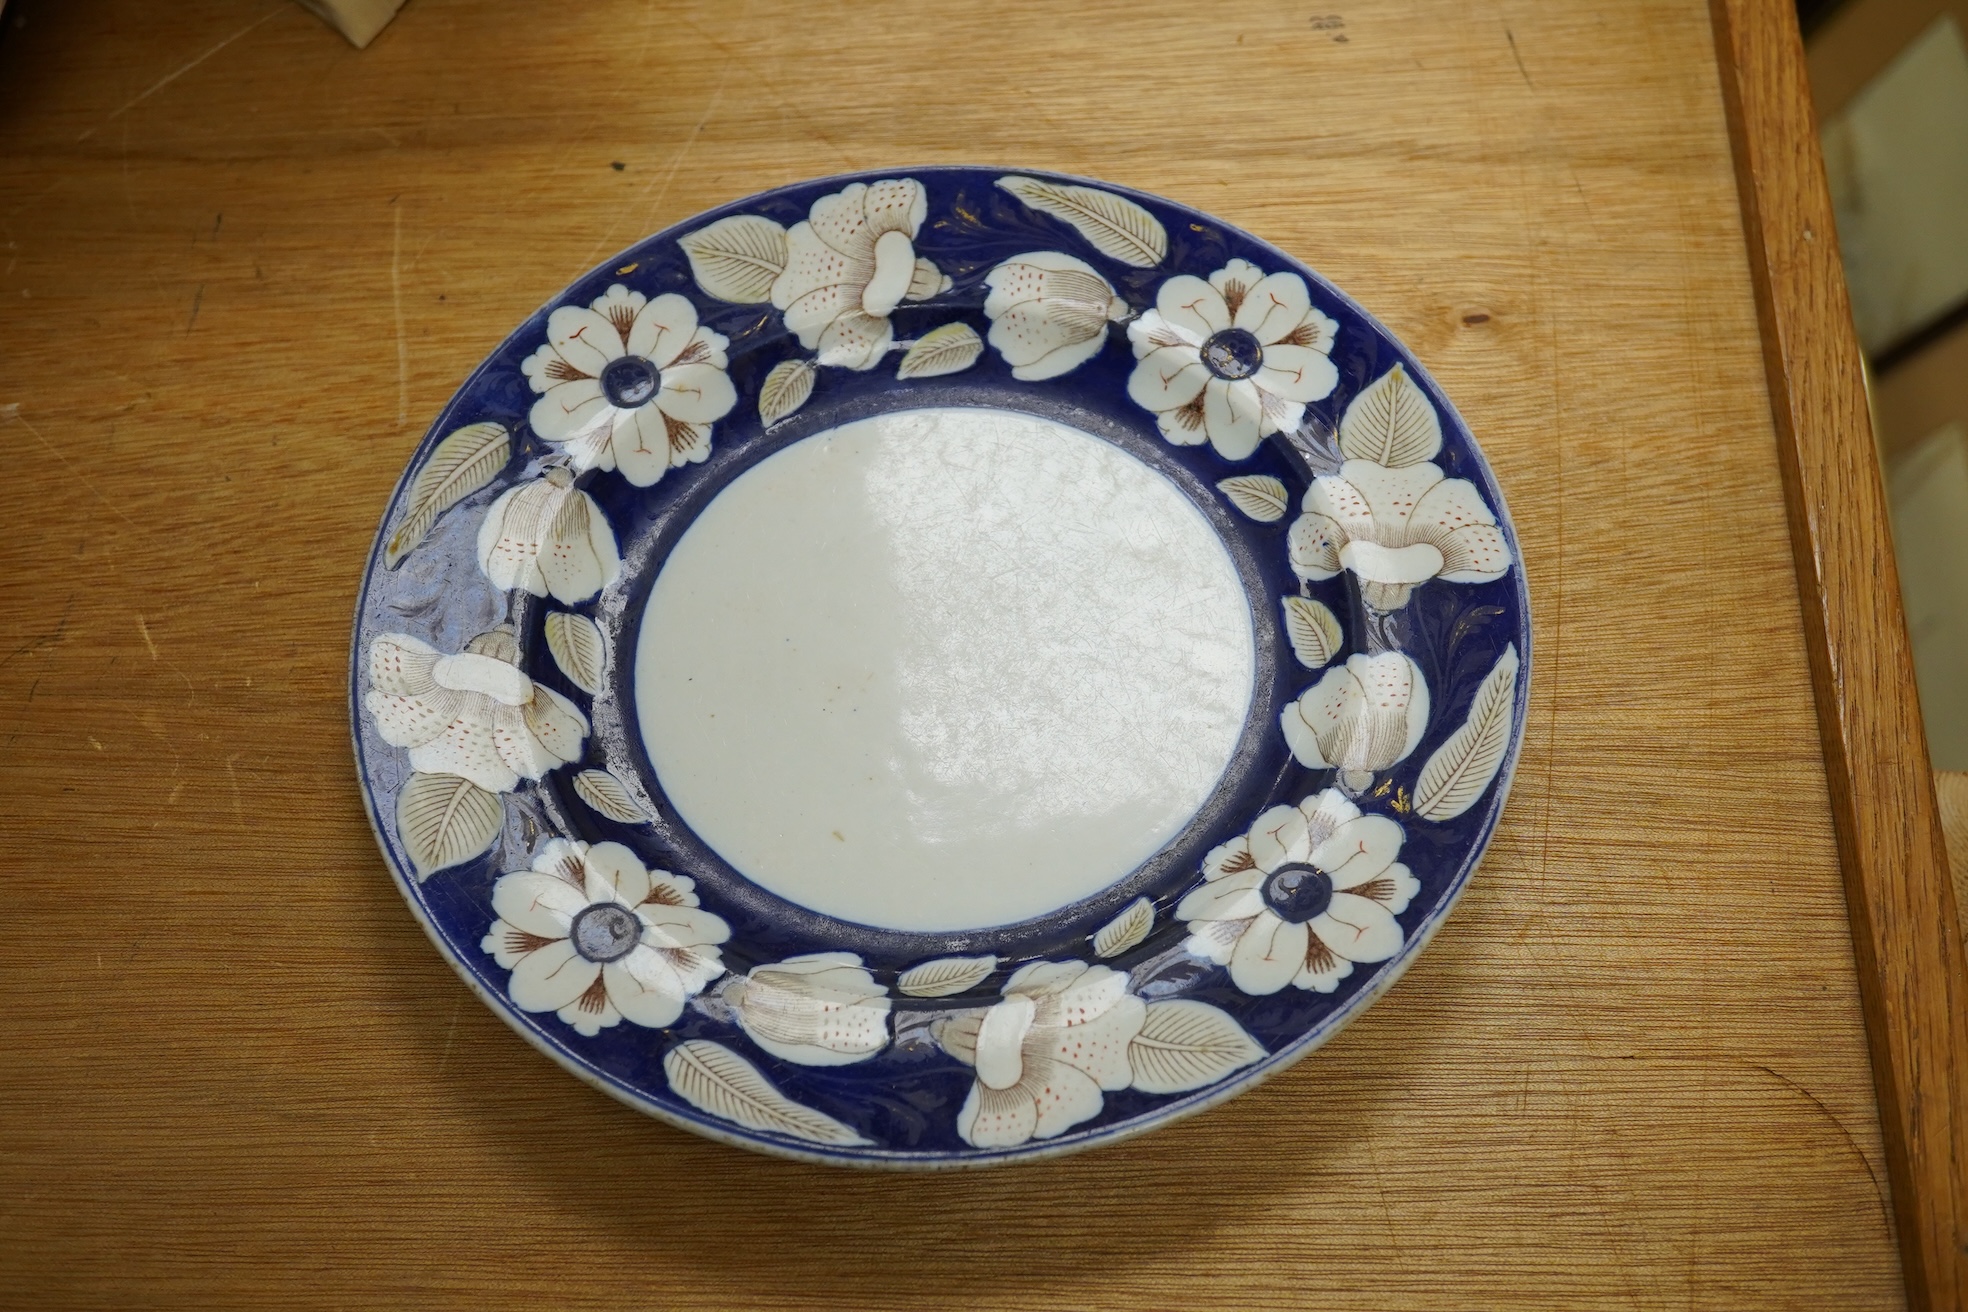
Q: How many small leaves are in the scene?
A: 8